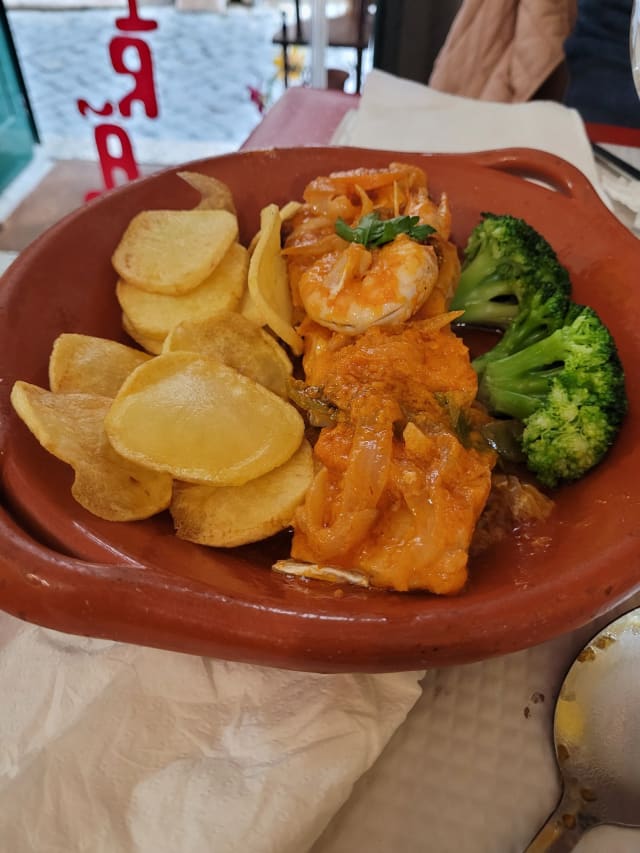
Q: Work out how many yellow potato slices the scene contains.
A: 11